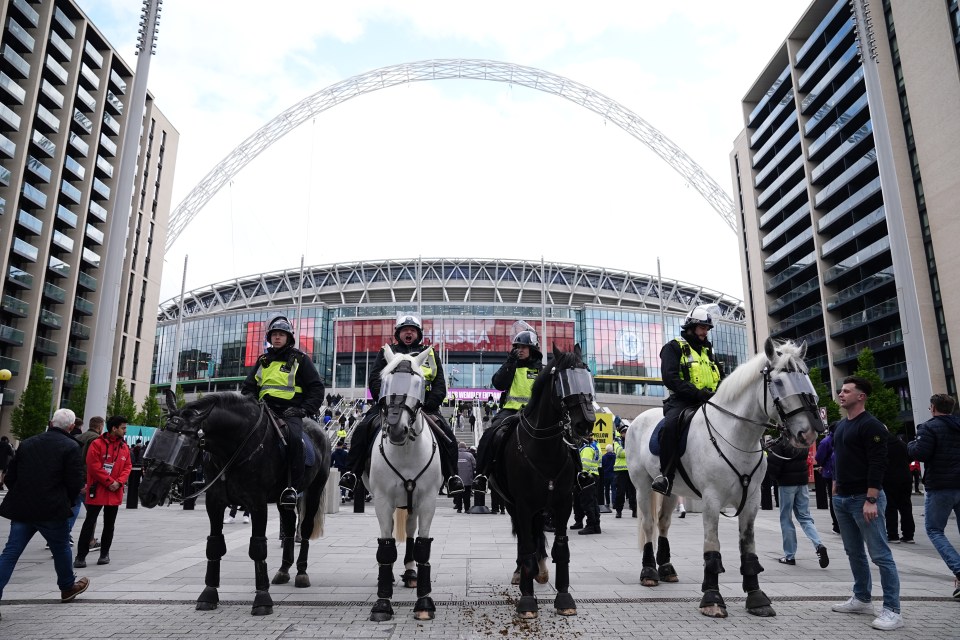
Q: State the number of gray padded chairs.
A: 0